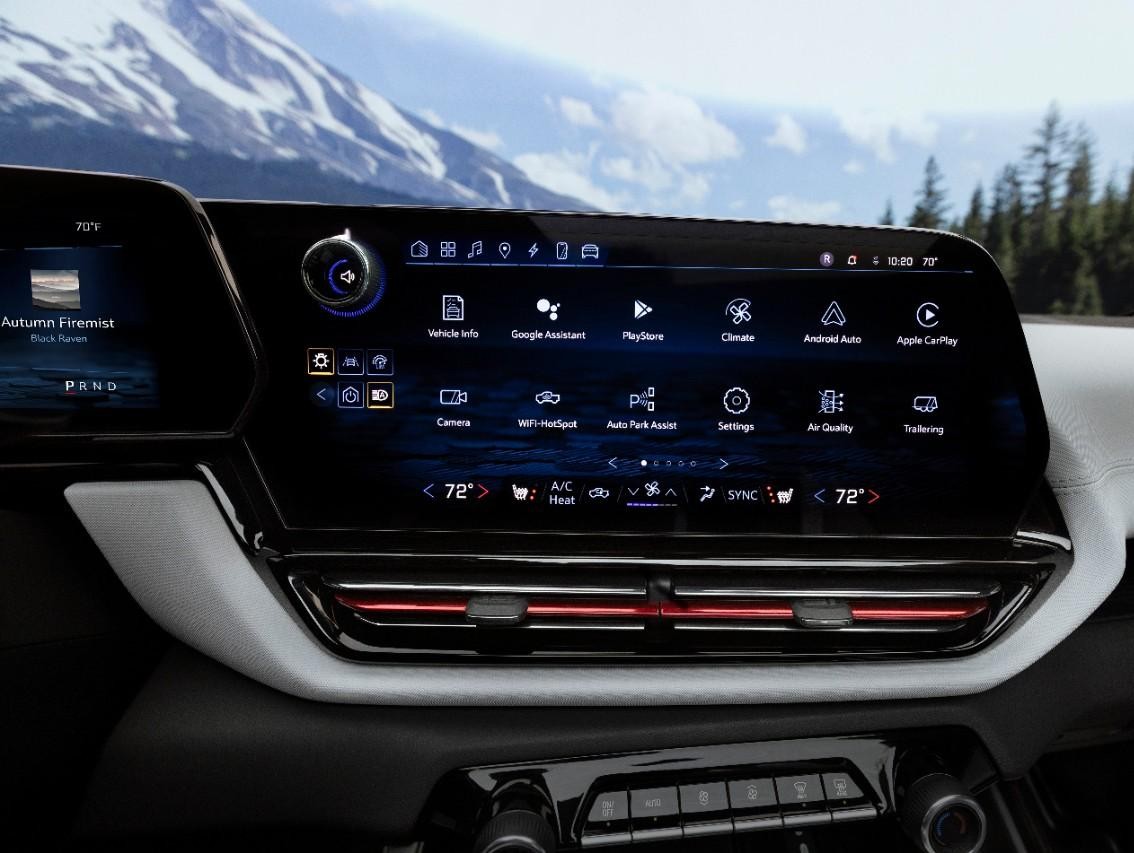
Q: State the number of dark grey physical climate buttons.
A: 6